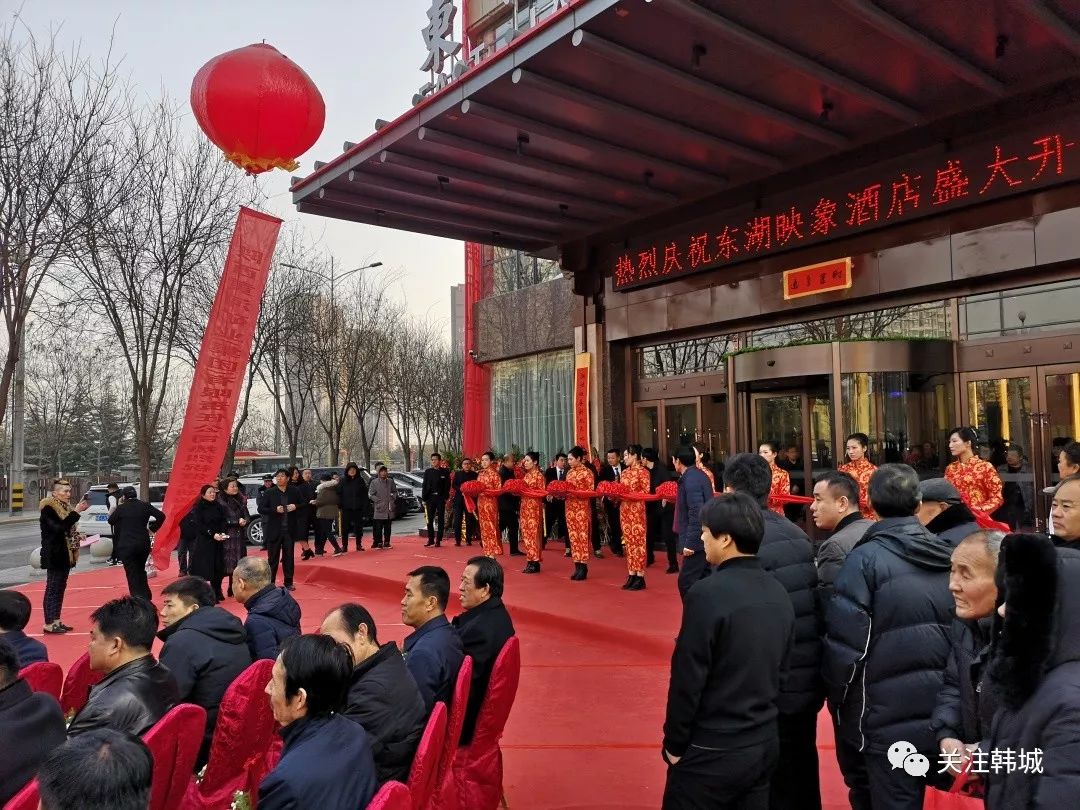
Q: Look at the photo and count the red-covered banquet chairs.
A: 9